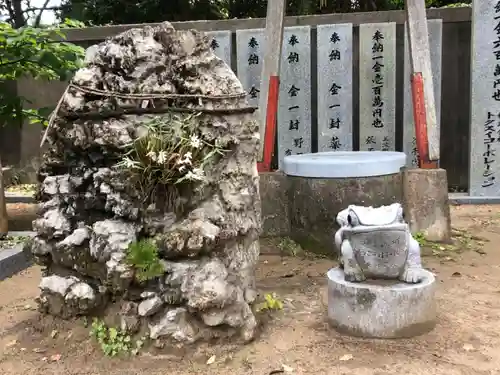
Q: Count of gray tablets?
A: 7